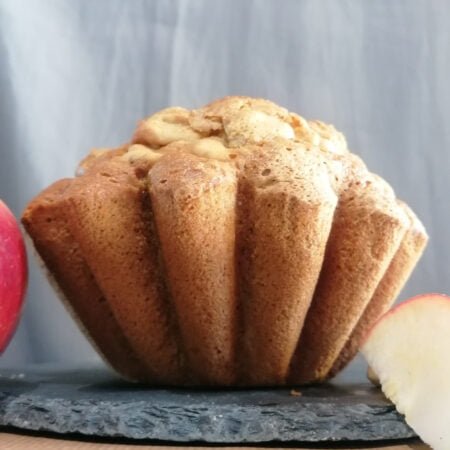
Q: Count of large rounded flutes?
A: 6